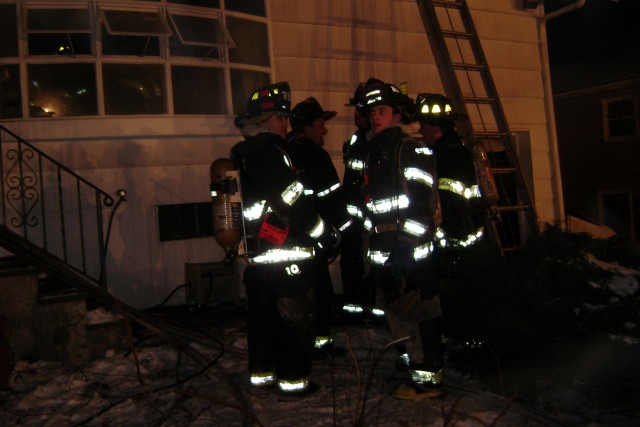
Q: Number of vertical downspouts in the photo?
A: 1